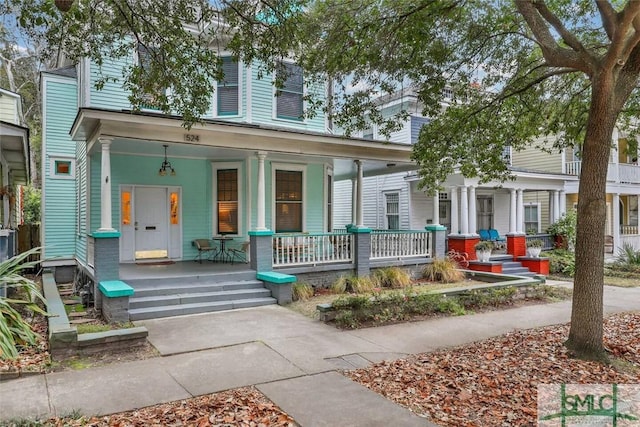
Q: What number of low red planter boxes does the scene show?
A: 2